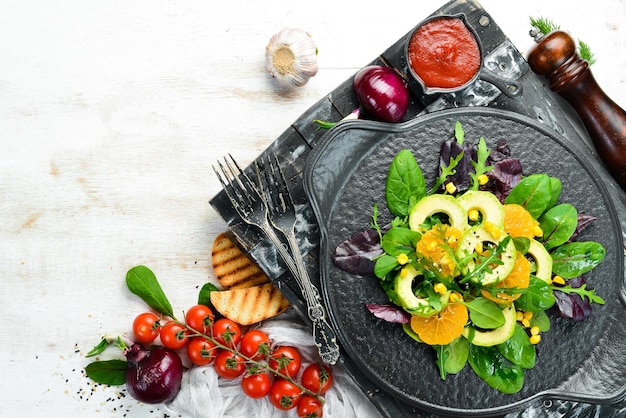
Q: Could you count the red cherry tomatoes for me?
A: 12